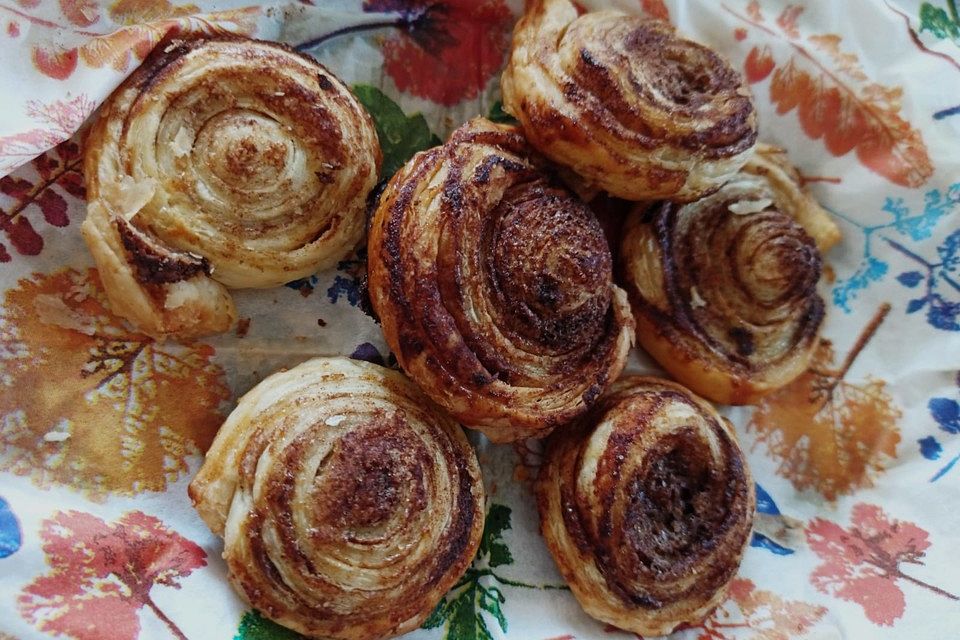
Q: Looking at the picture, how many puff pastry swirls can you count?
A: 6